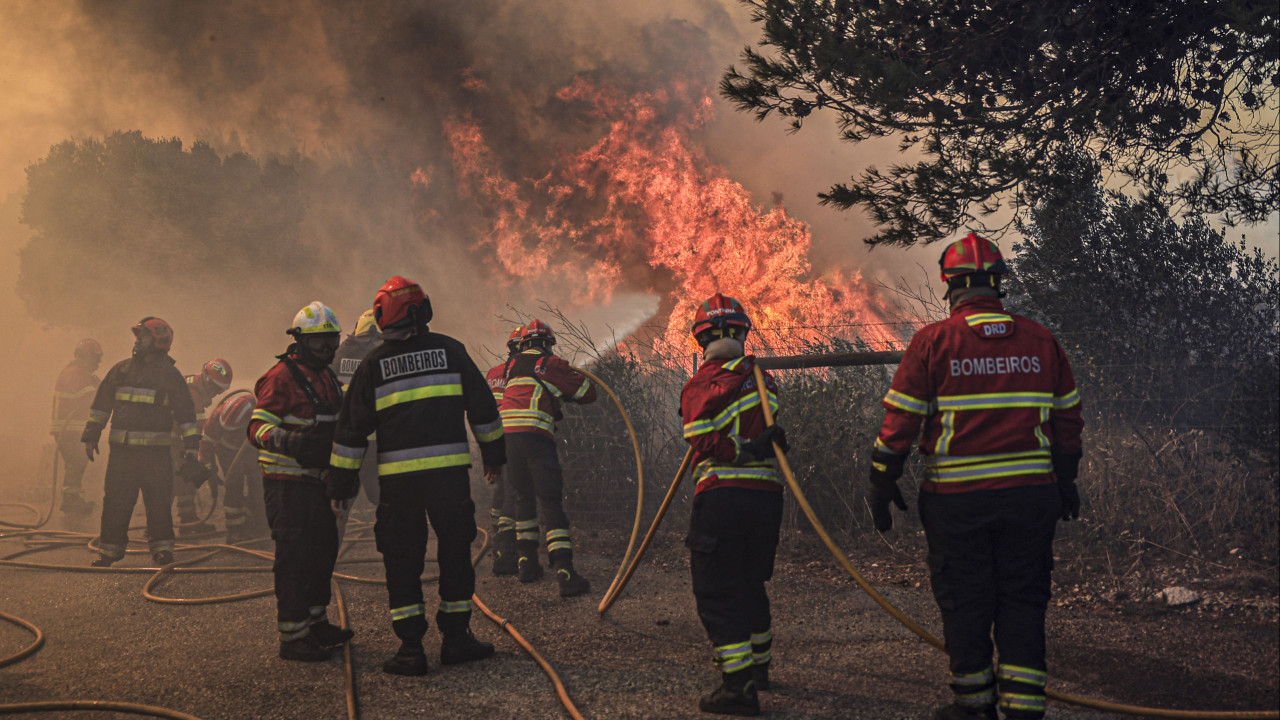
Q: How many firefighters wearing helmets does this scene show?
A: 11